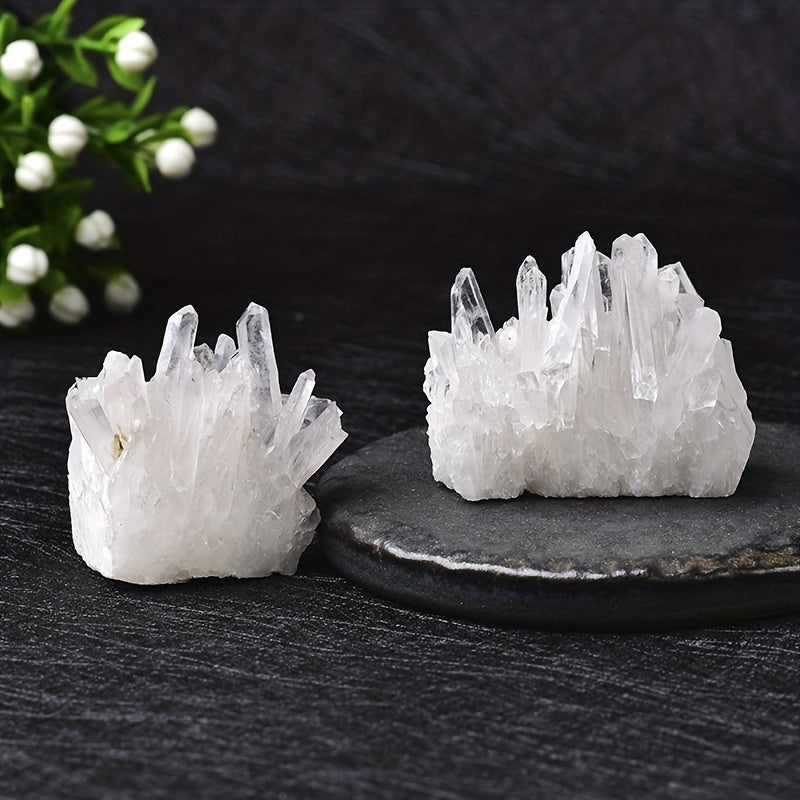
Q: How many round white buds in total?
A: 11